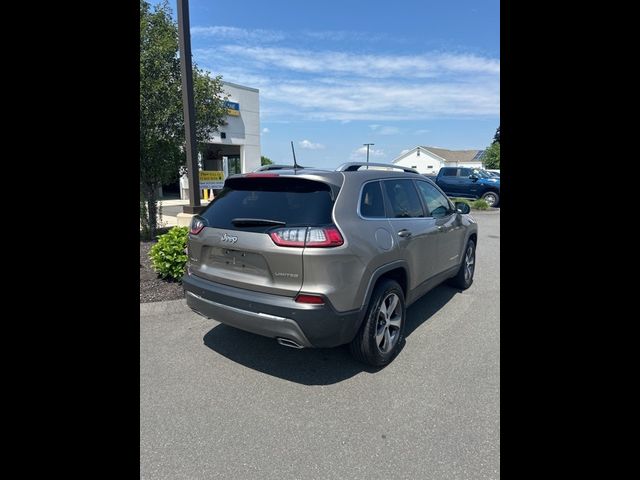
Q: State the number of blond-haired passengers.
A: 0